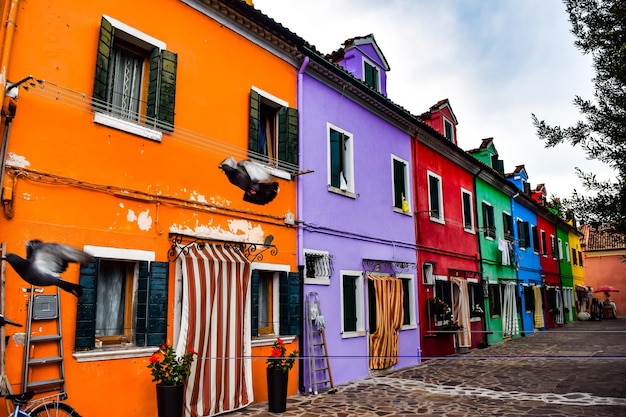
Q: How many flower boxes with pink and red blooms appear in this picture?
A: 2